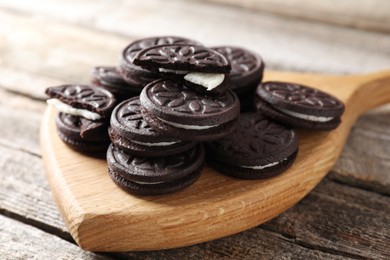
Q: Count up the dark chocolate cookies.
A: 11